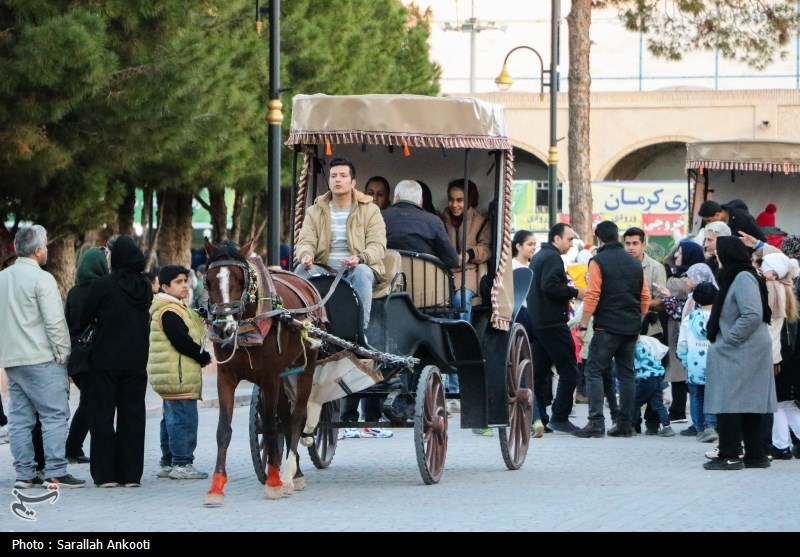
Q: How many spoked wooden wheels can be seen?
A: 4